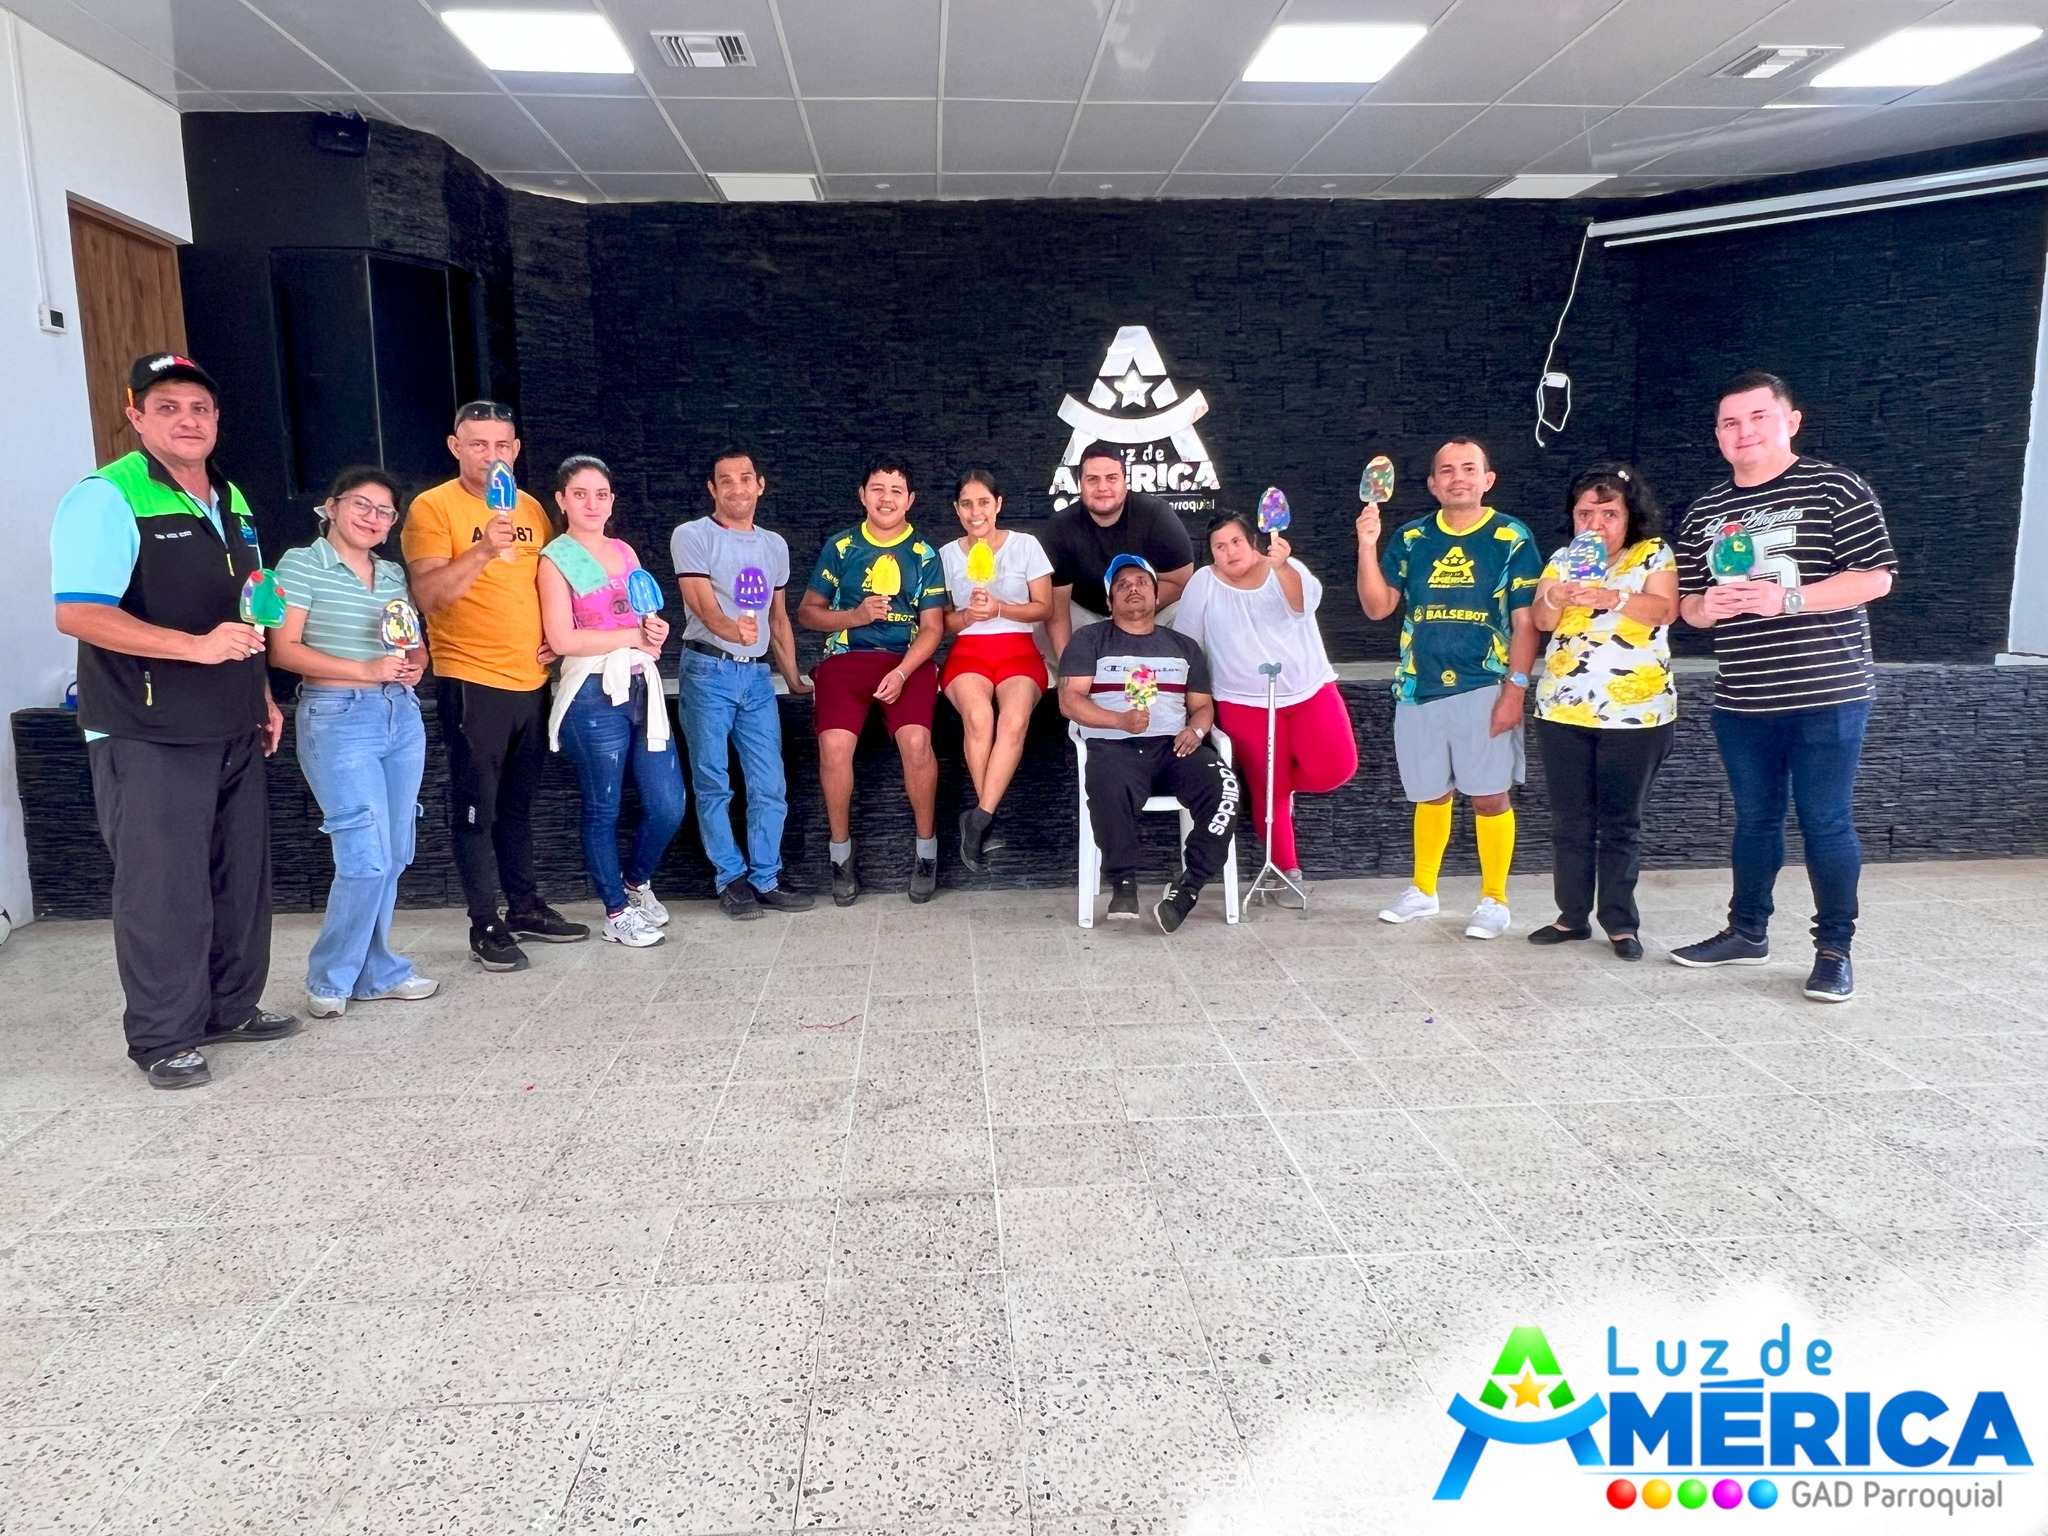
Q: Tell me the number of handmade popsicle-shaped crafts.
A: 12